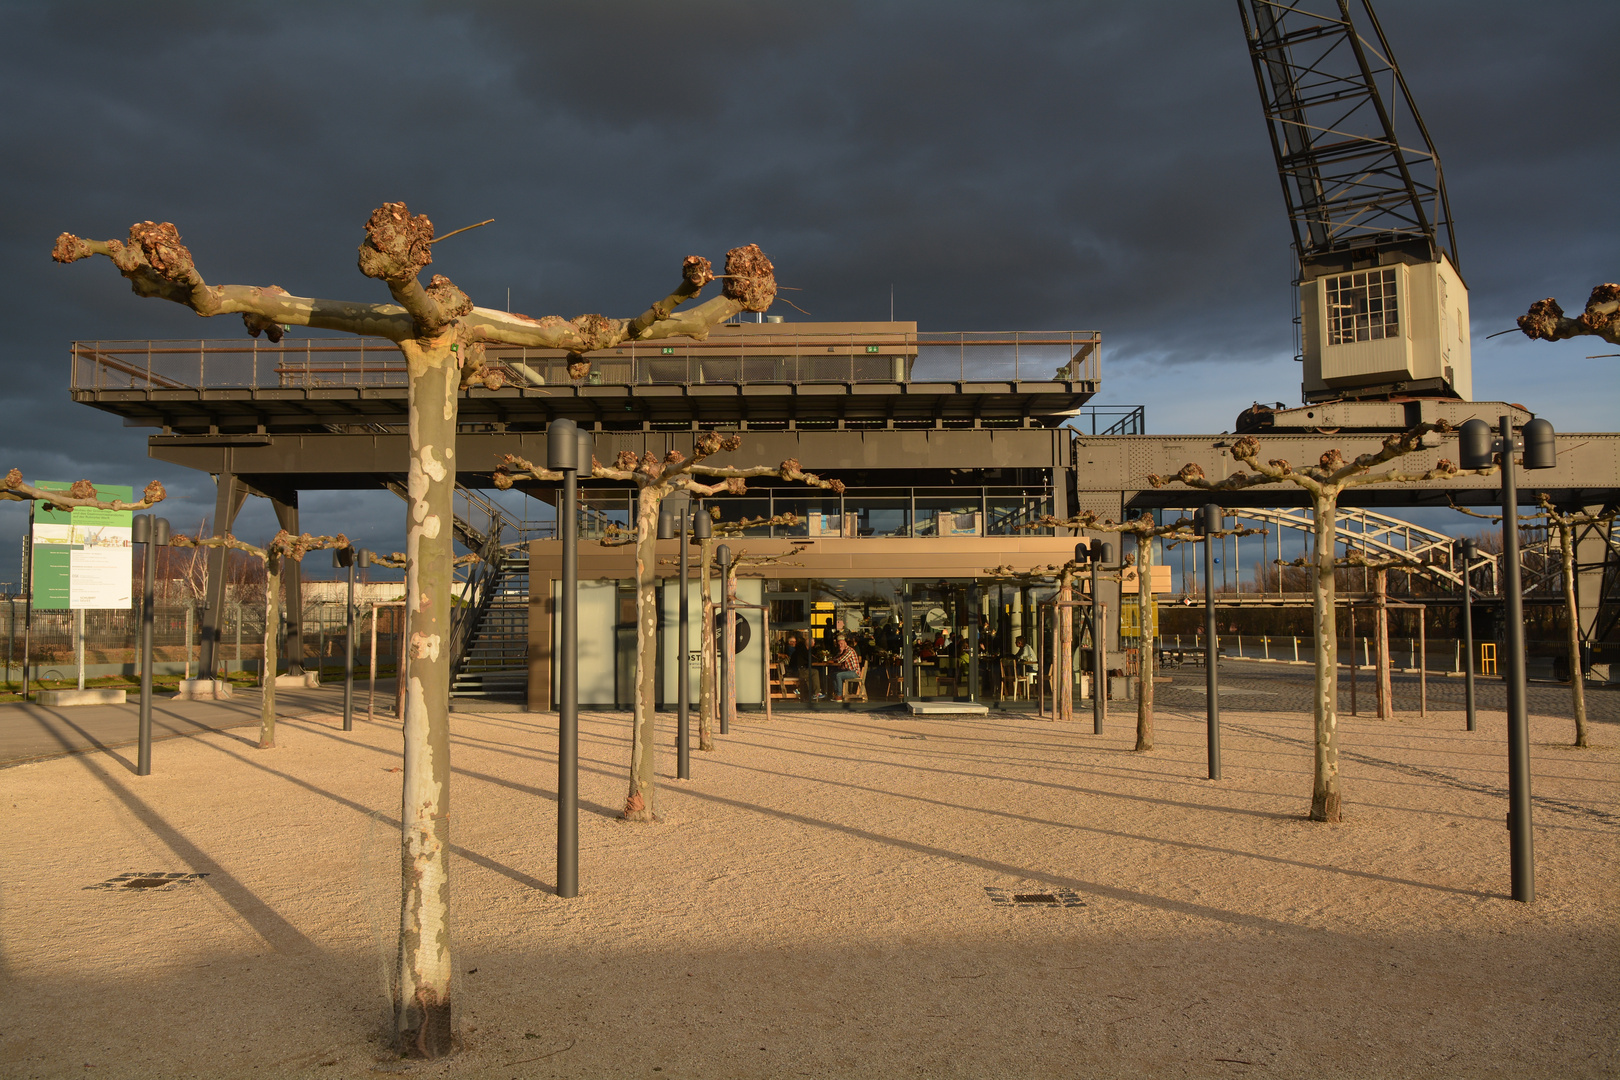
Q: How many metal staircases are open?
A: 1